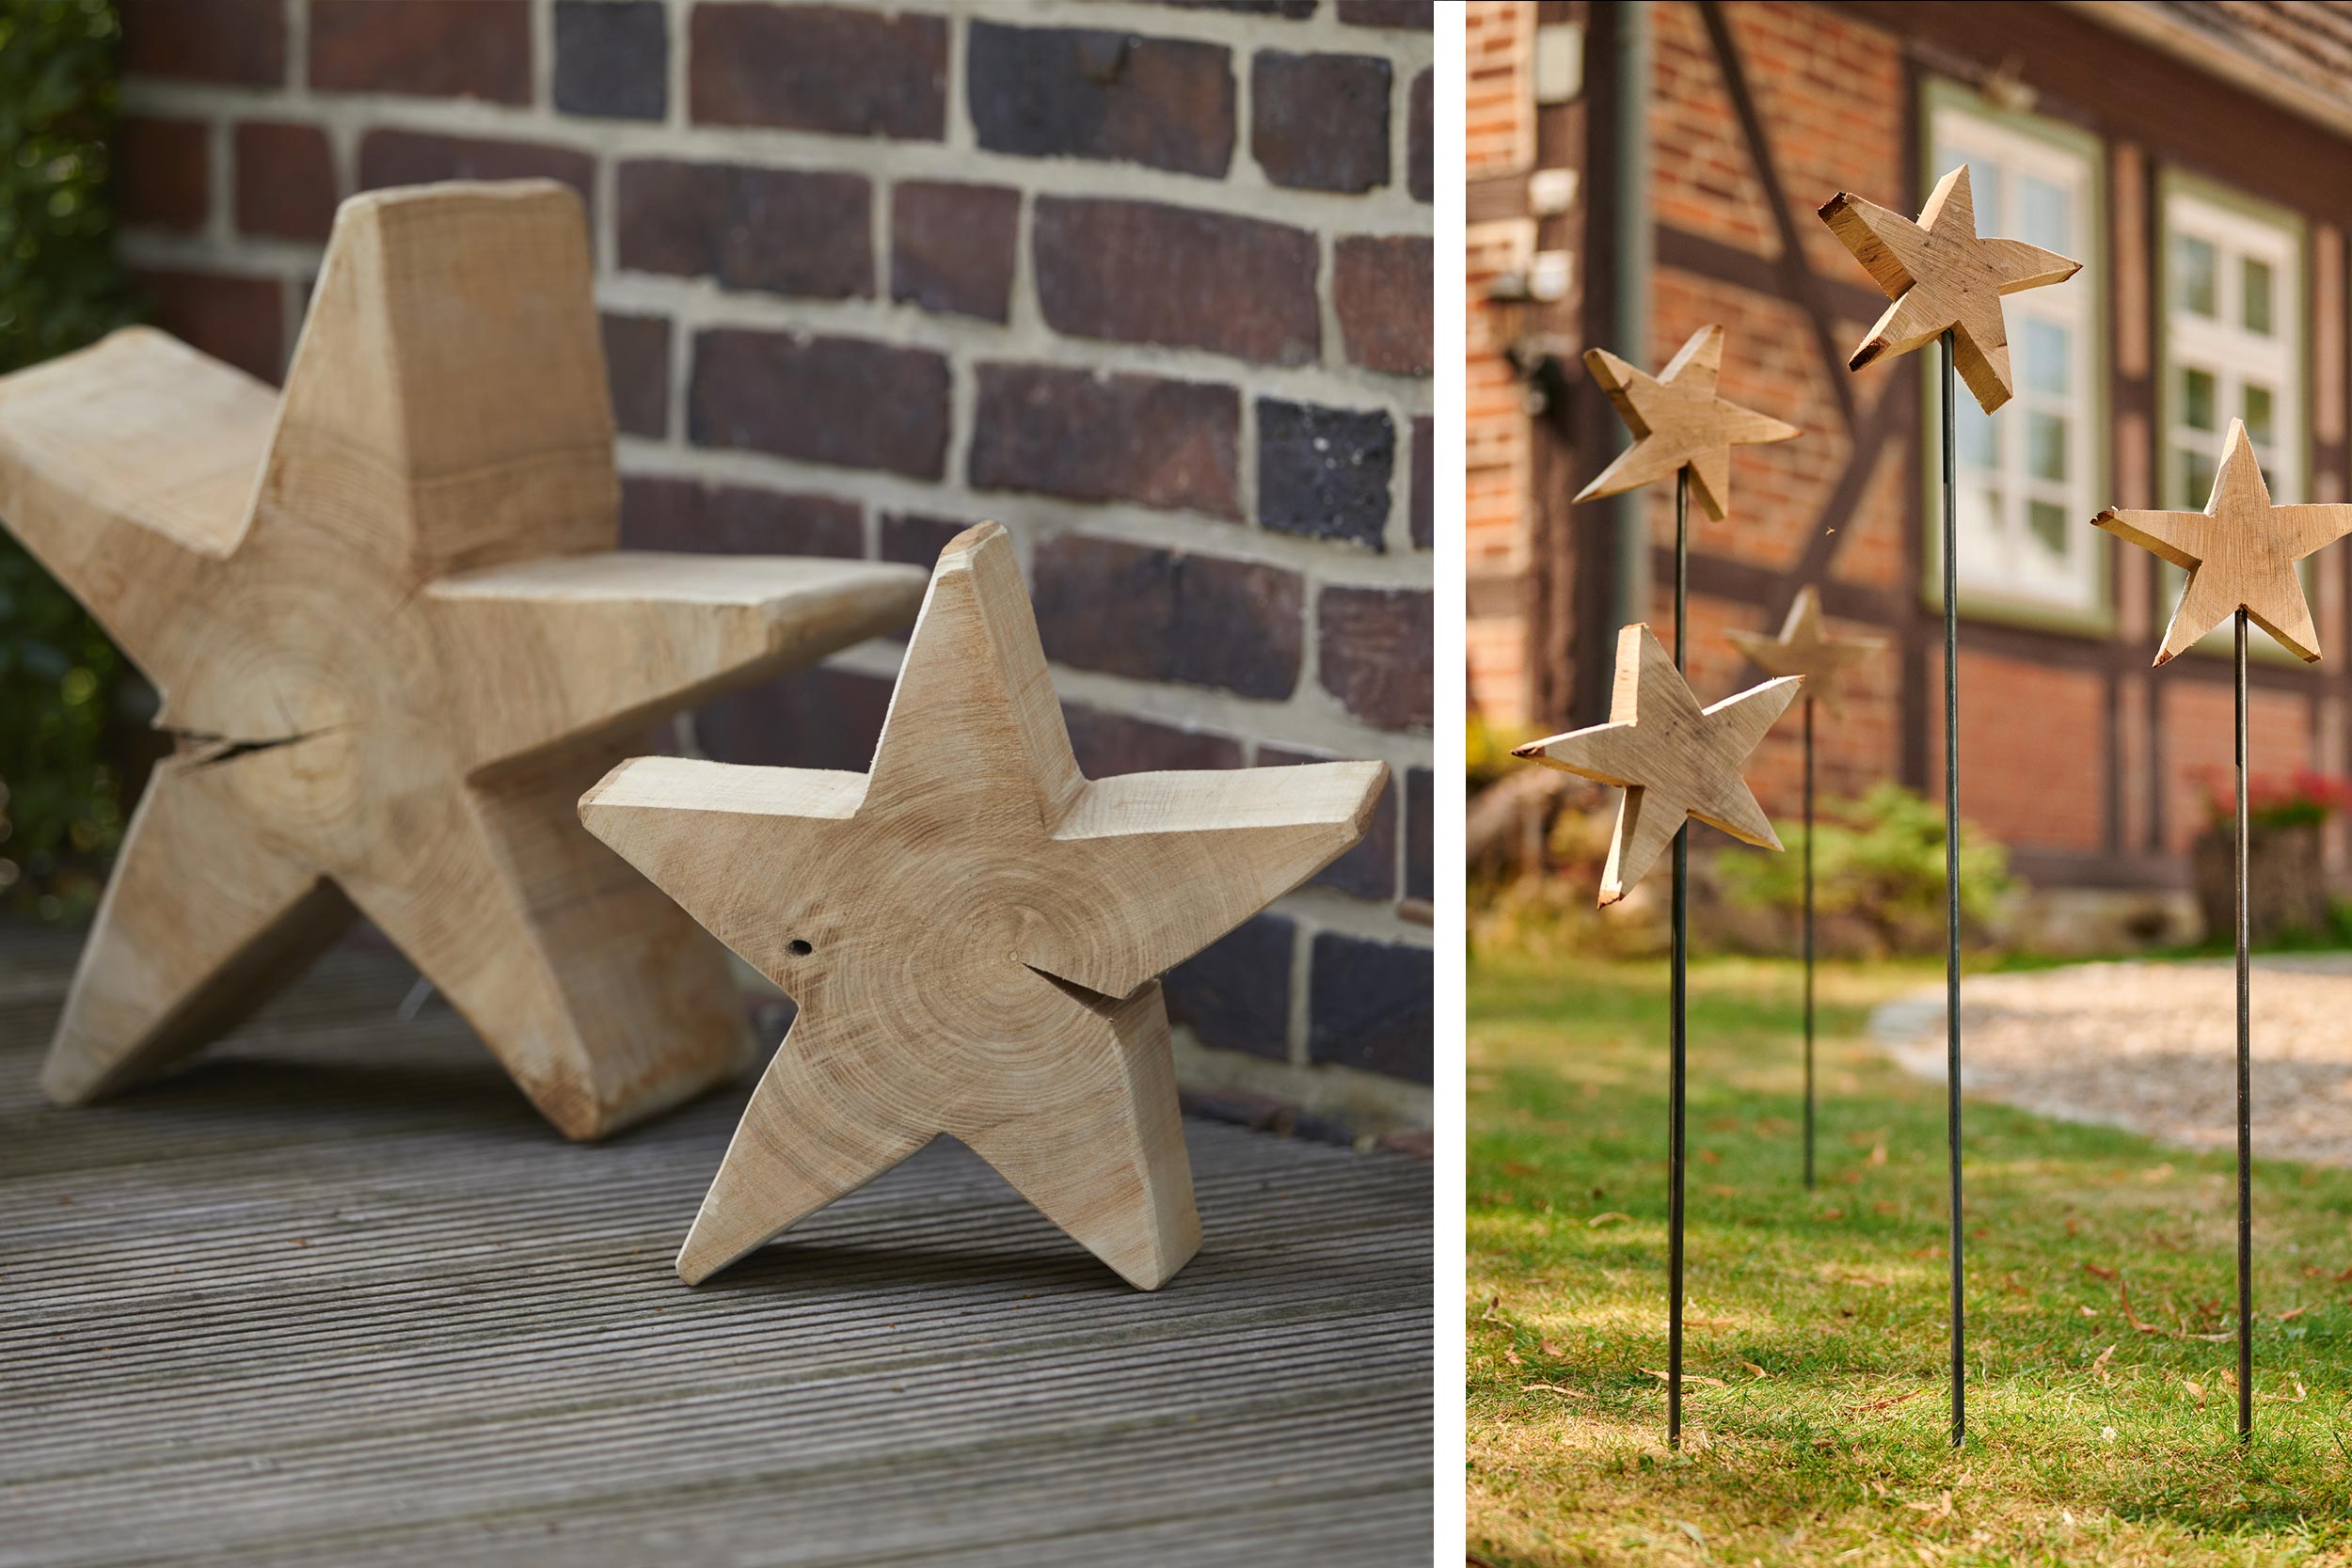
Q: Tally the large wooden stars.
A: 2